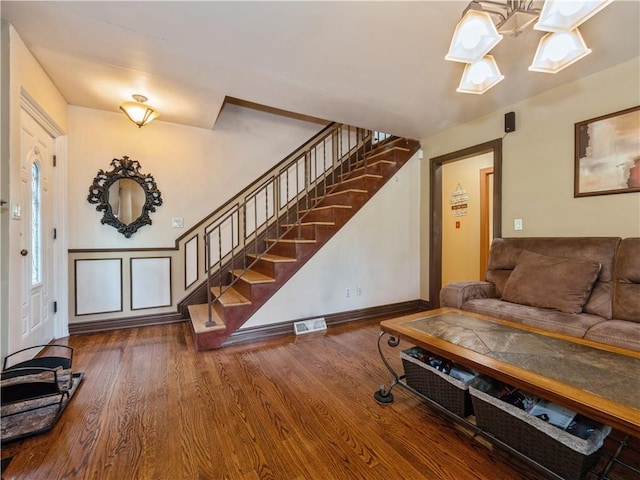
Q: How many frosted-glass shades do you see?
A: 5